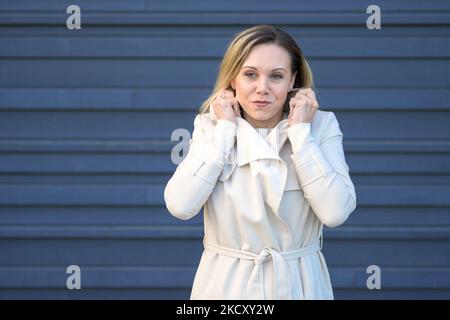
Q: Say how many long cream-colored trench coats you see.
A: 1